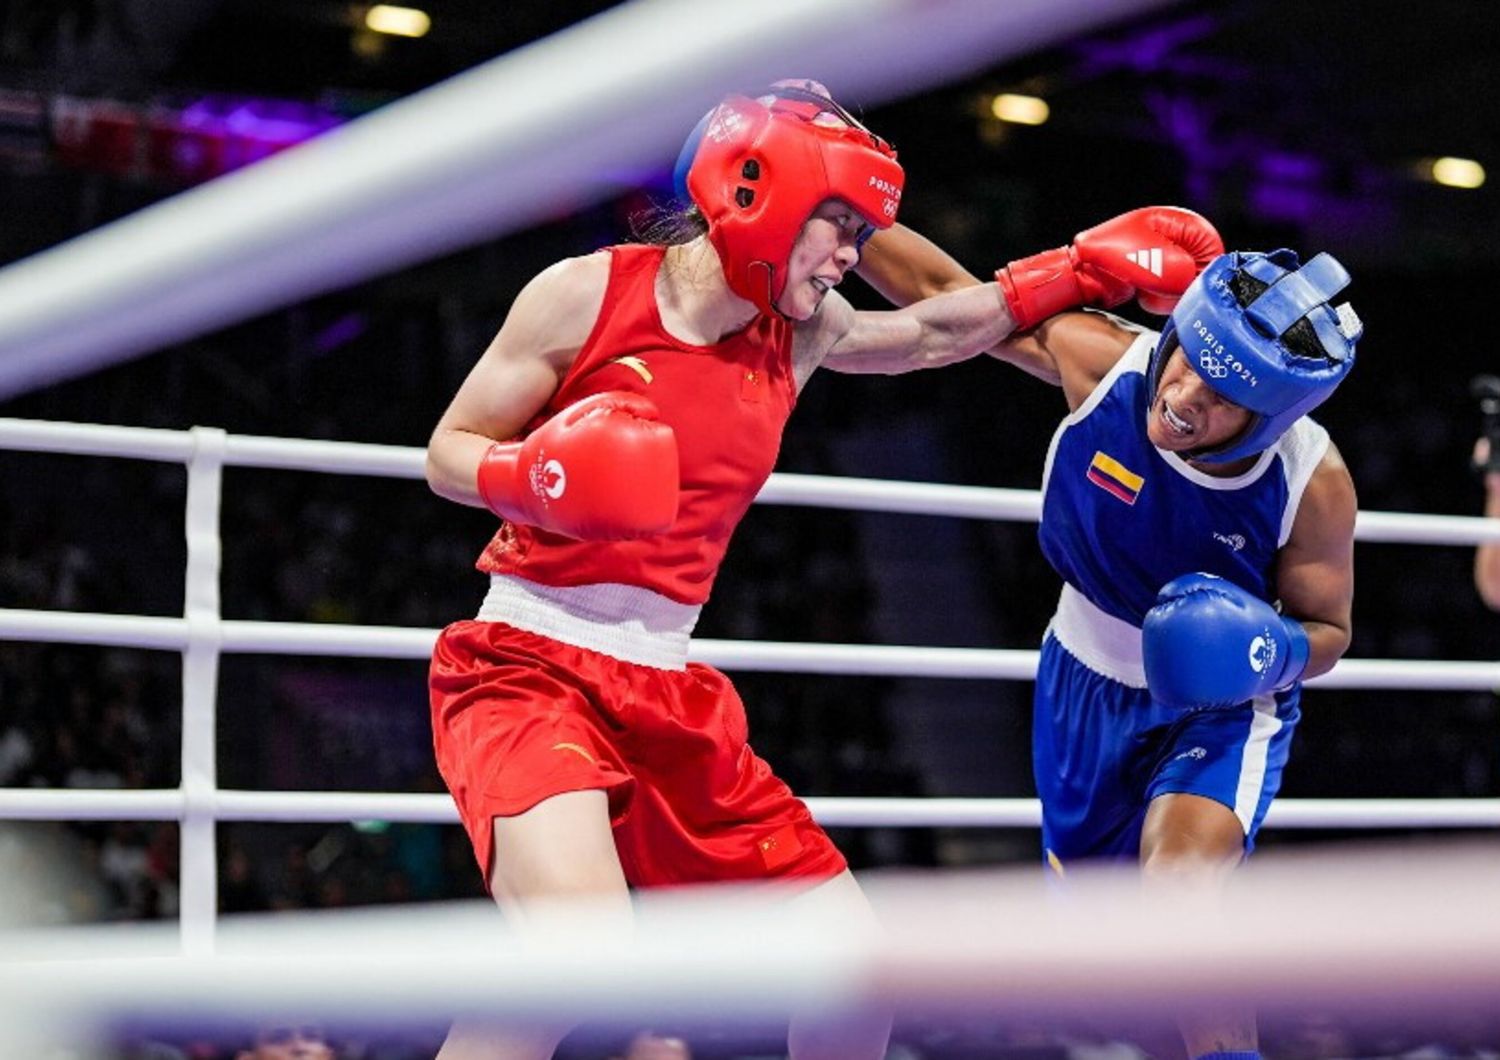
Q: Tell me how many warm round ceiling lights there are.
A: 3